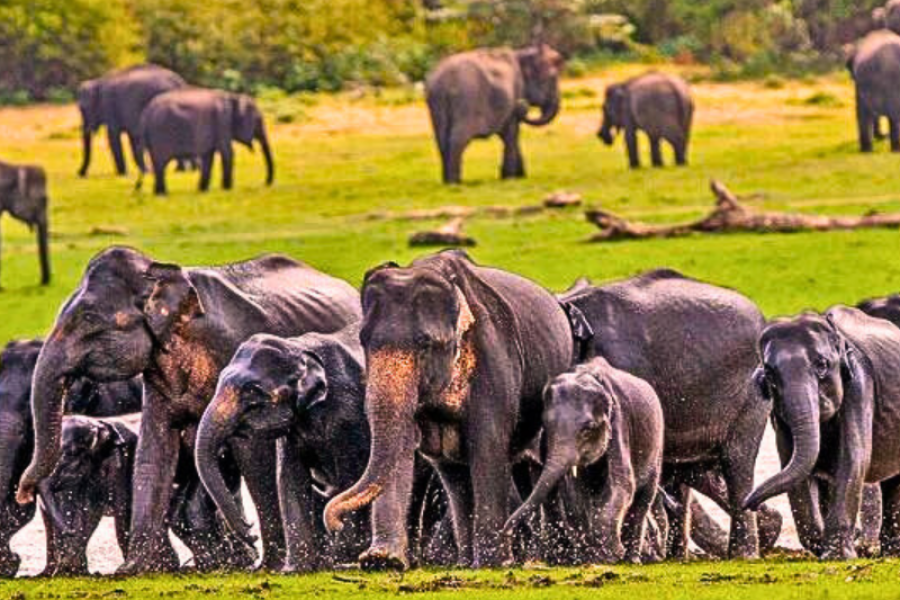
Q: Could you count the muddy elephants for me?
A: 3